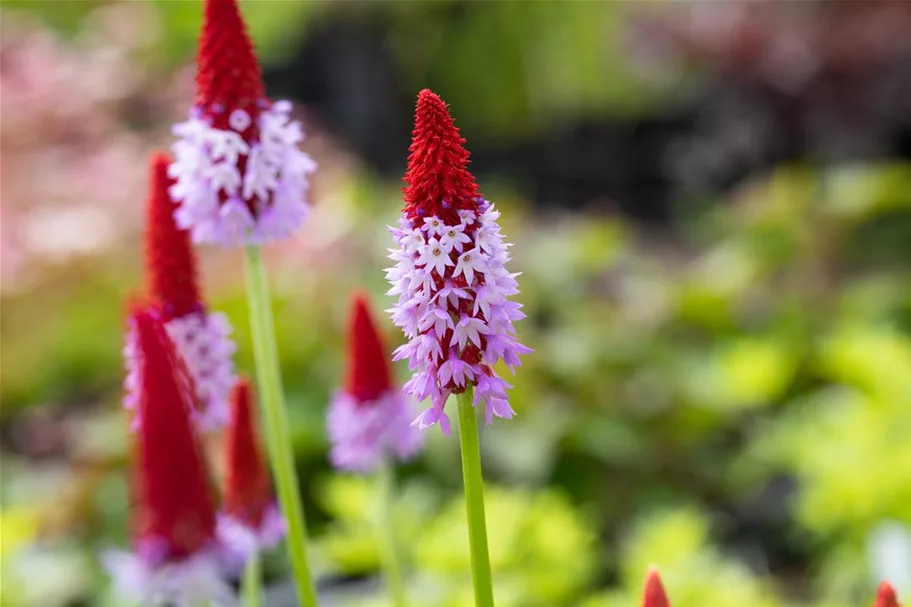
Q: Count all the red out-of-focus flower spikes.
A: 7